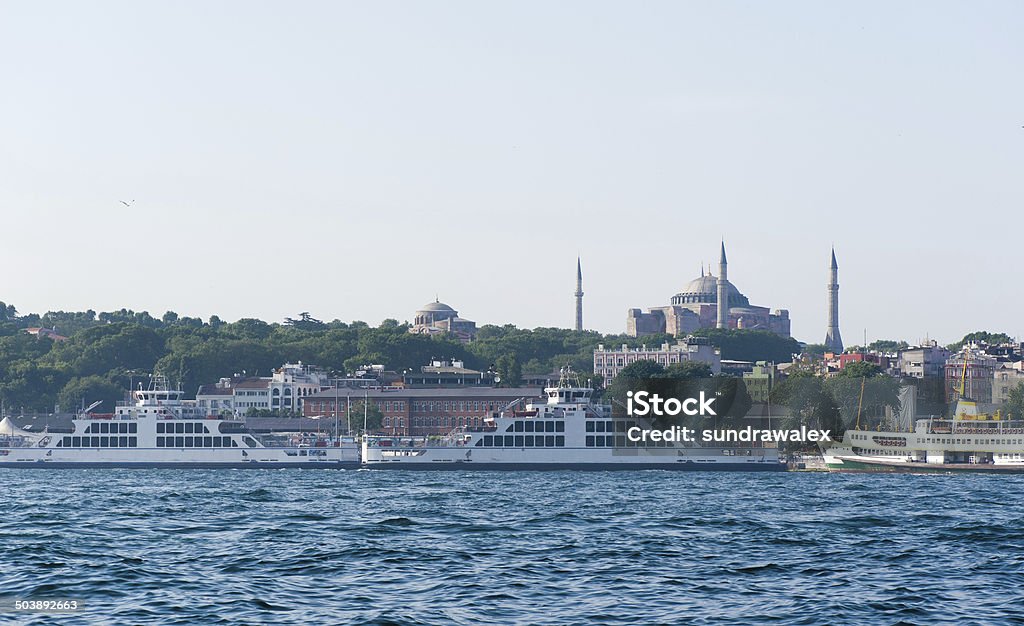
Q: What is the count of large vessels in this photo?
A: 3